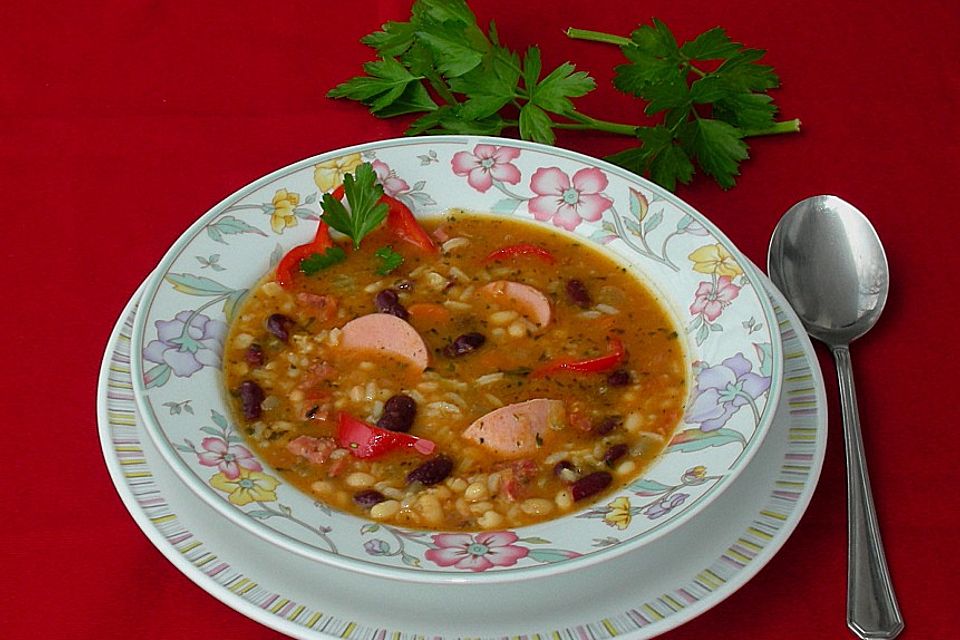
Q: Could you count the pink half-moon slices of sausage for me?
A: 3